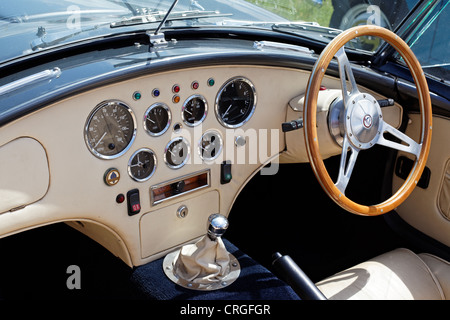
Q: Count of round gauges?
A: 7